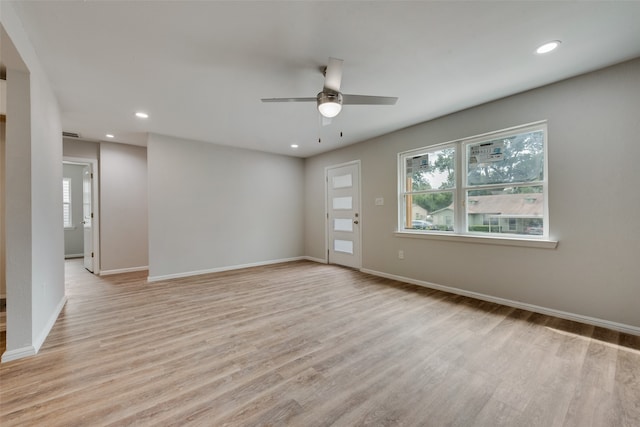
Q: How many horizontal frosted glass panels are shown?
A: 4